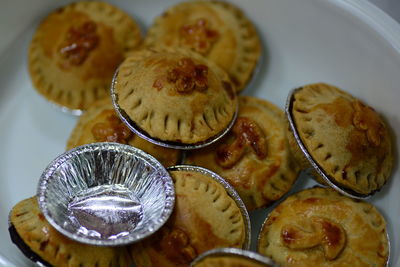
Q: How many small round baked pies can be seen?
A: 10